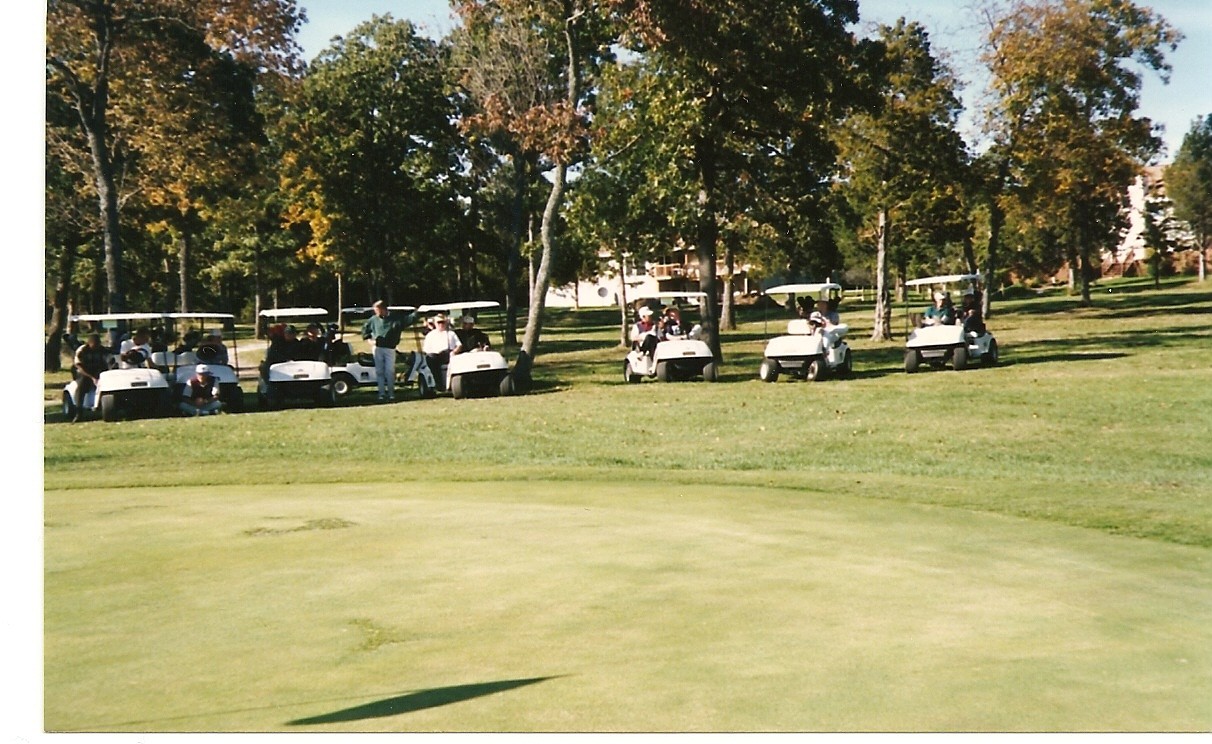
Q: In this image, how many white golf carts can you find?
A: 8